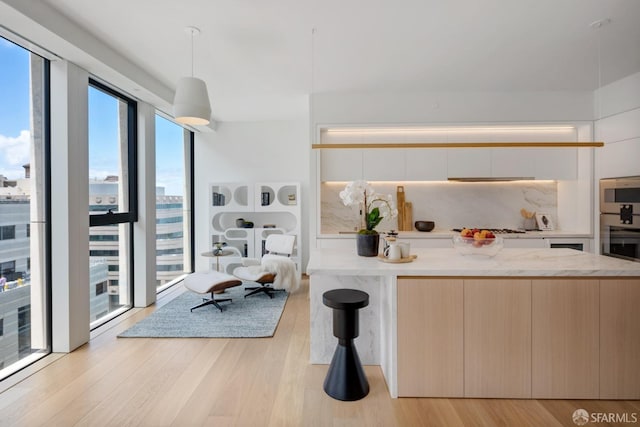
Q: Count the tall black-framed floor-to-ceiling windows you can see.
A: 3